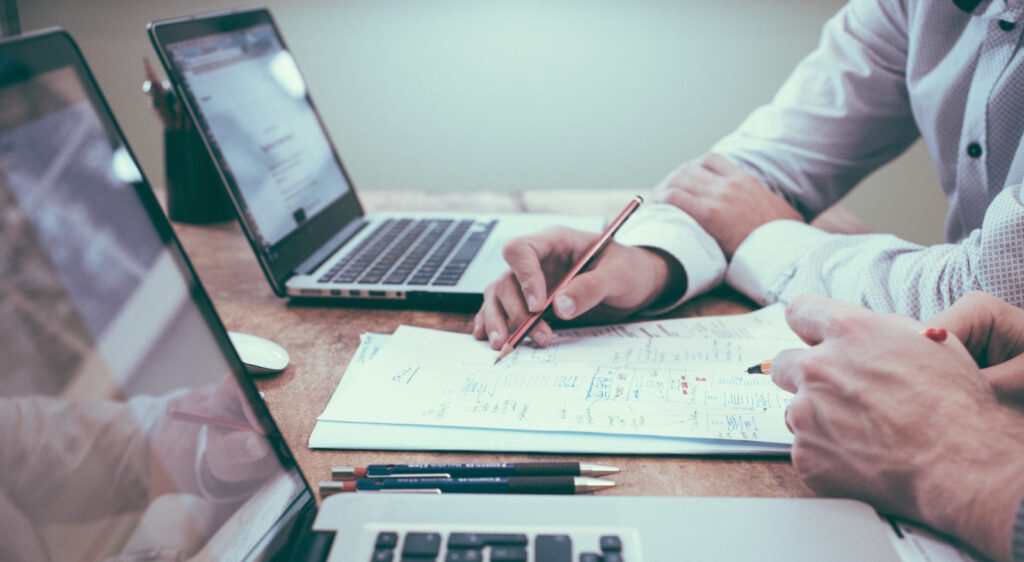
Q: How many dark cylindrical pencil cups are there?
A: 1